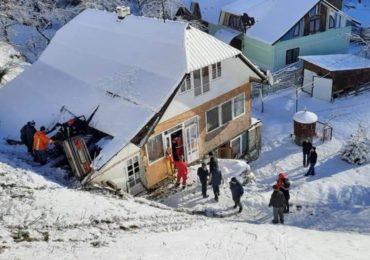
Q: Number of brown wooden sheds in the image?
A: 1